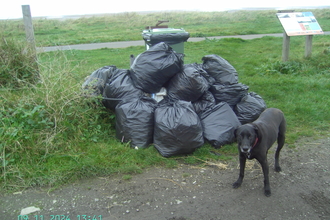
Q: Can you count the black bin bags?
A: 11